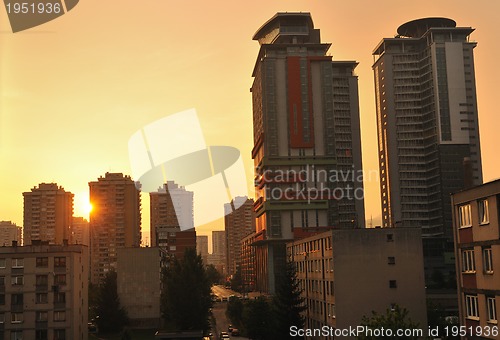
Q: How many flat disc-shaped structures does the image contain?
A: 1